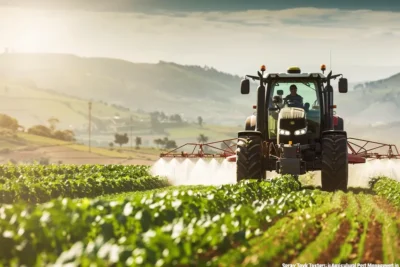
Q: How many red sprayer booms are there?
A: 2